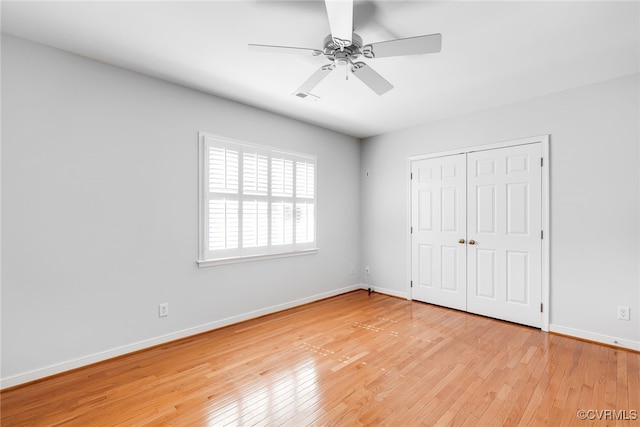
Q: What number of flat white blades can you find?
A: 5